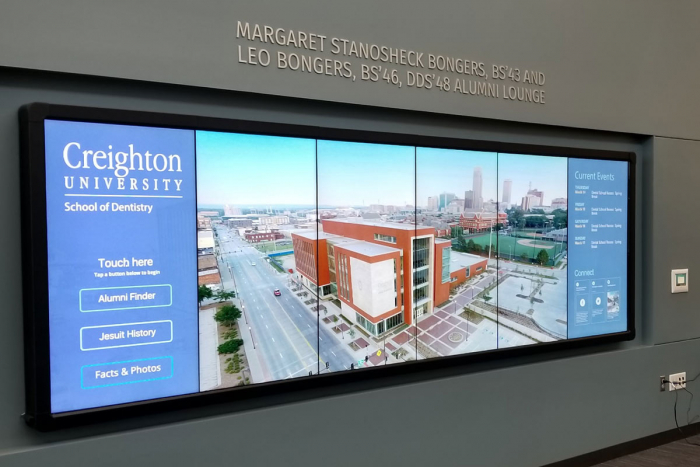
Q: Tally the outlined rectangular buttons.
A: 3